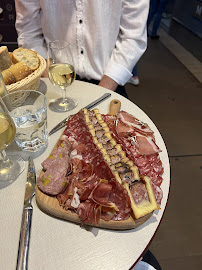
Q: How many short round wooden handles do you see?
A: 1